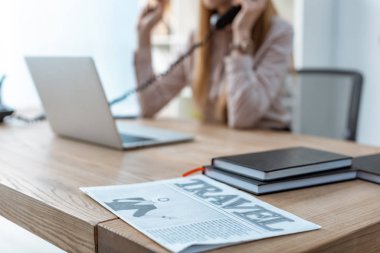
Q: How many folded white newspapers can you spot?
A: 1